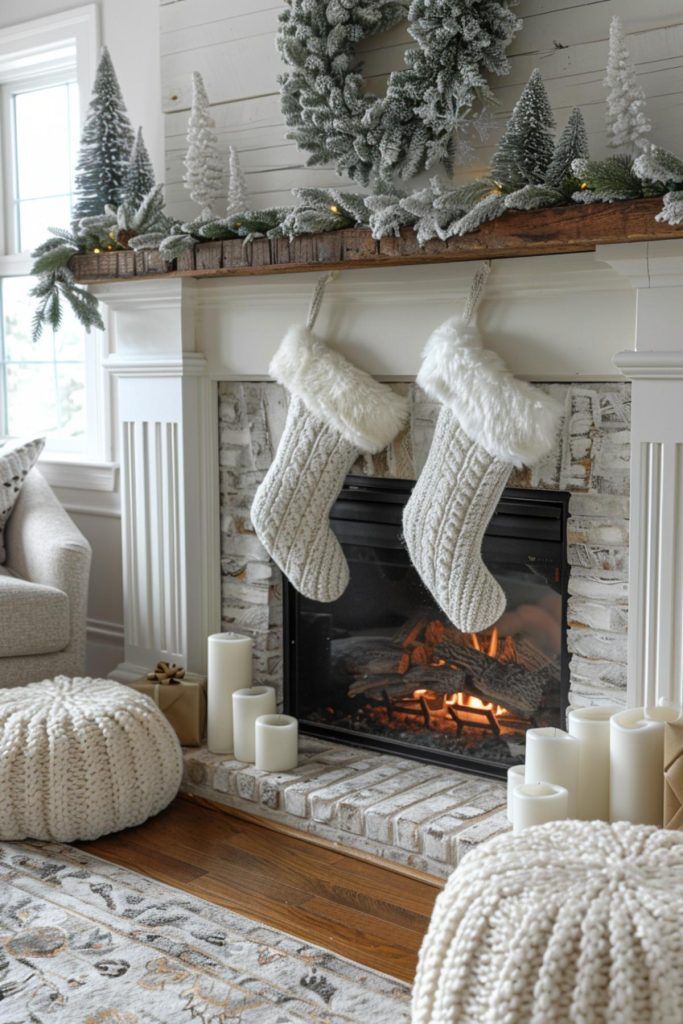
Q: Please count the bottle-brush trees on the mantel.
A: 7